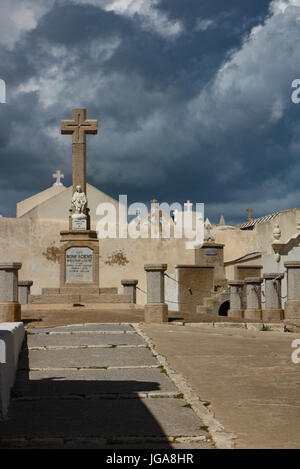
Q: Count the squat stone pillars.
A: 8